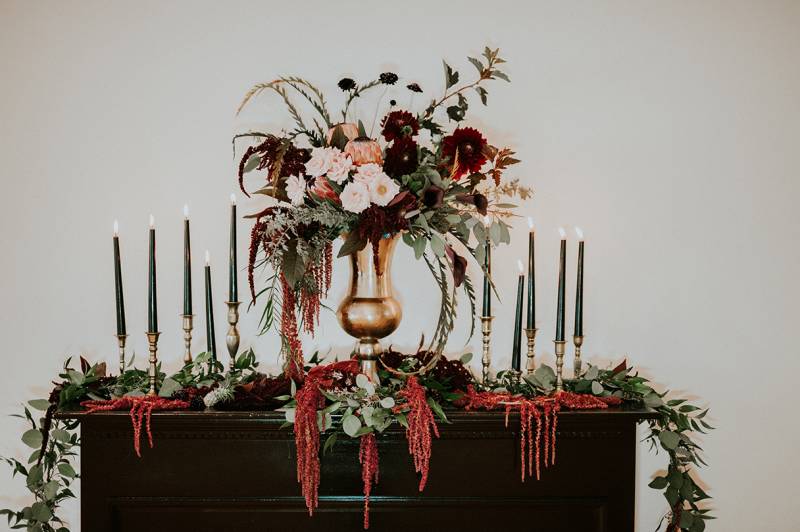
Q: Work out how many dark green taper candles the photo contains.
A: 10